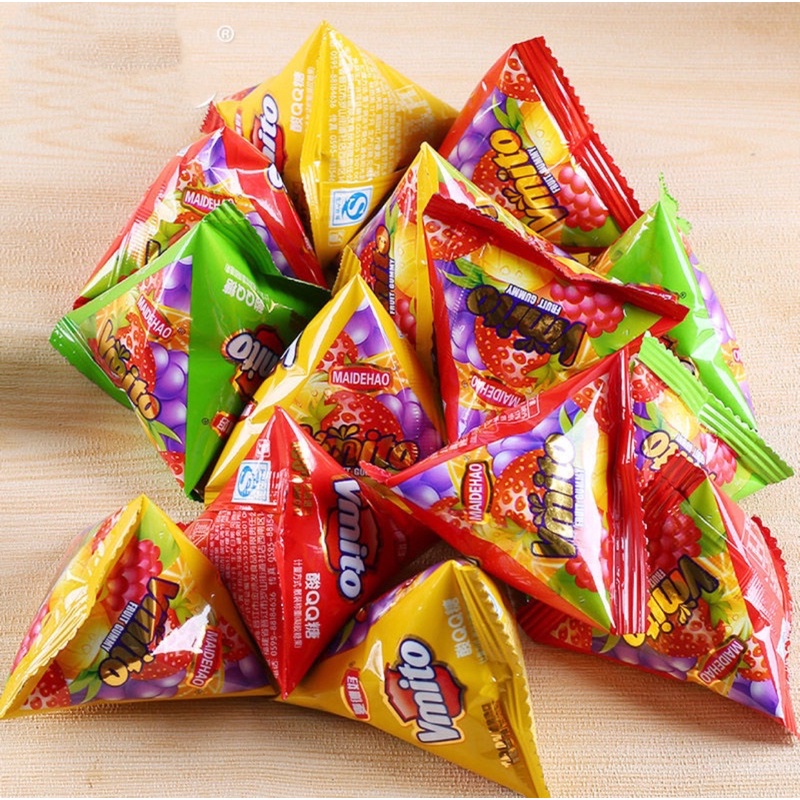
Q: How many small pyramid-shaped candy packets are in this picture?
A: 14